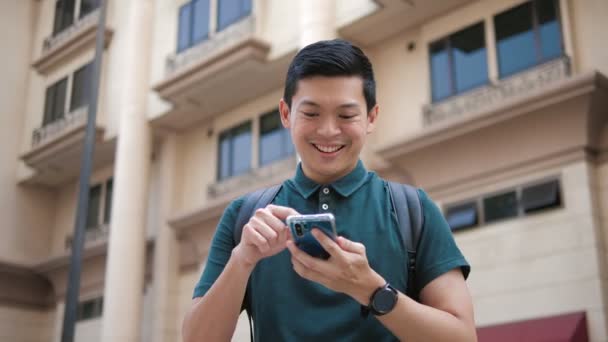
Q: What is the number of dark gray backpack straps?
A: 2